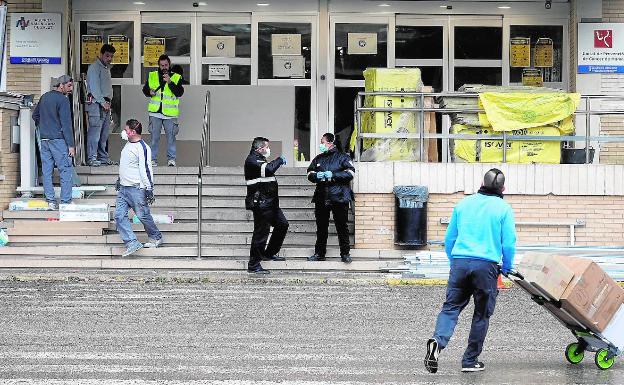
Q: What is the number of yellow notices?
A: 6